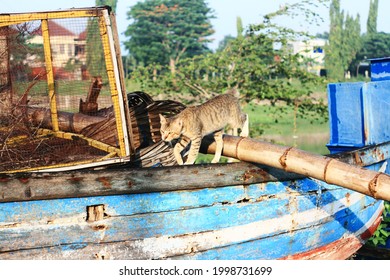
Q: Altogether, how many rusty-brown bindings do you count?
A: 4